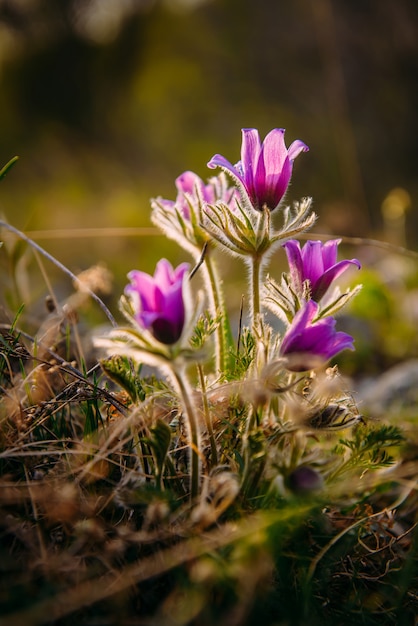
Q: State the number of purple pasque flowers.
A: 5